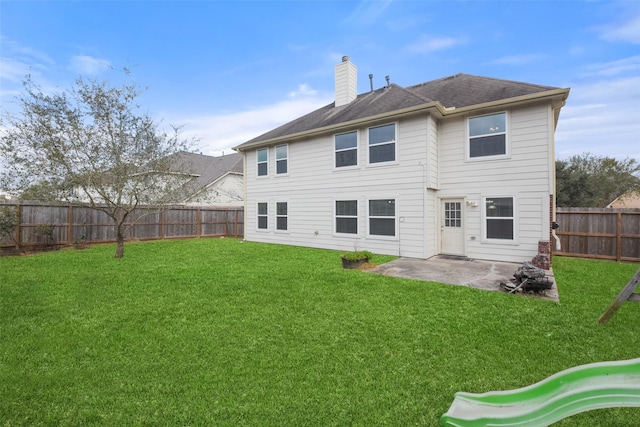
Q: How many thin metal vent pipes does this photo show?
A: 2